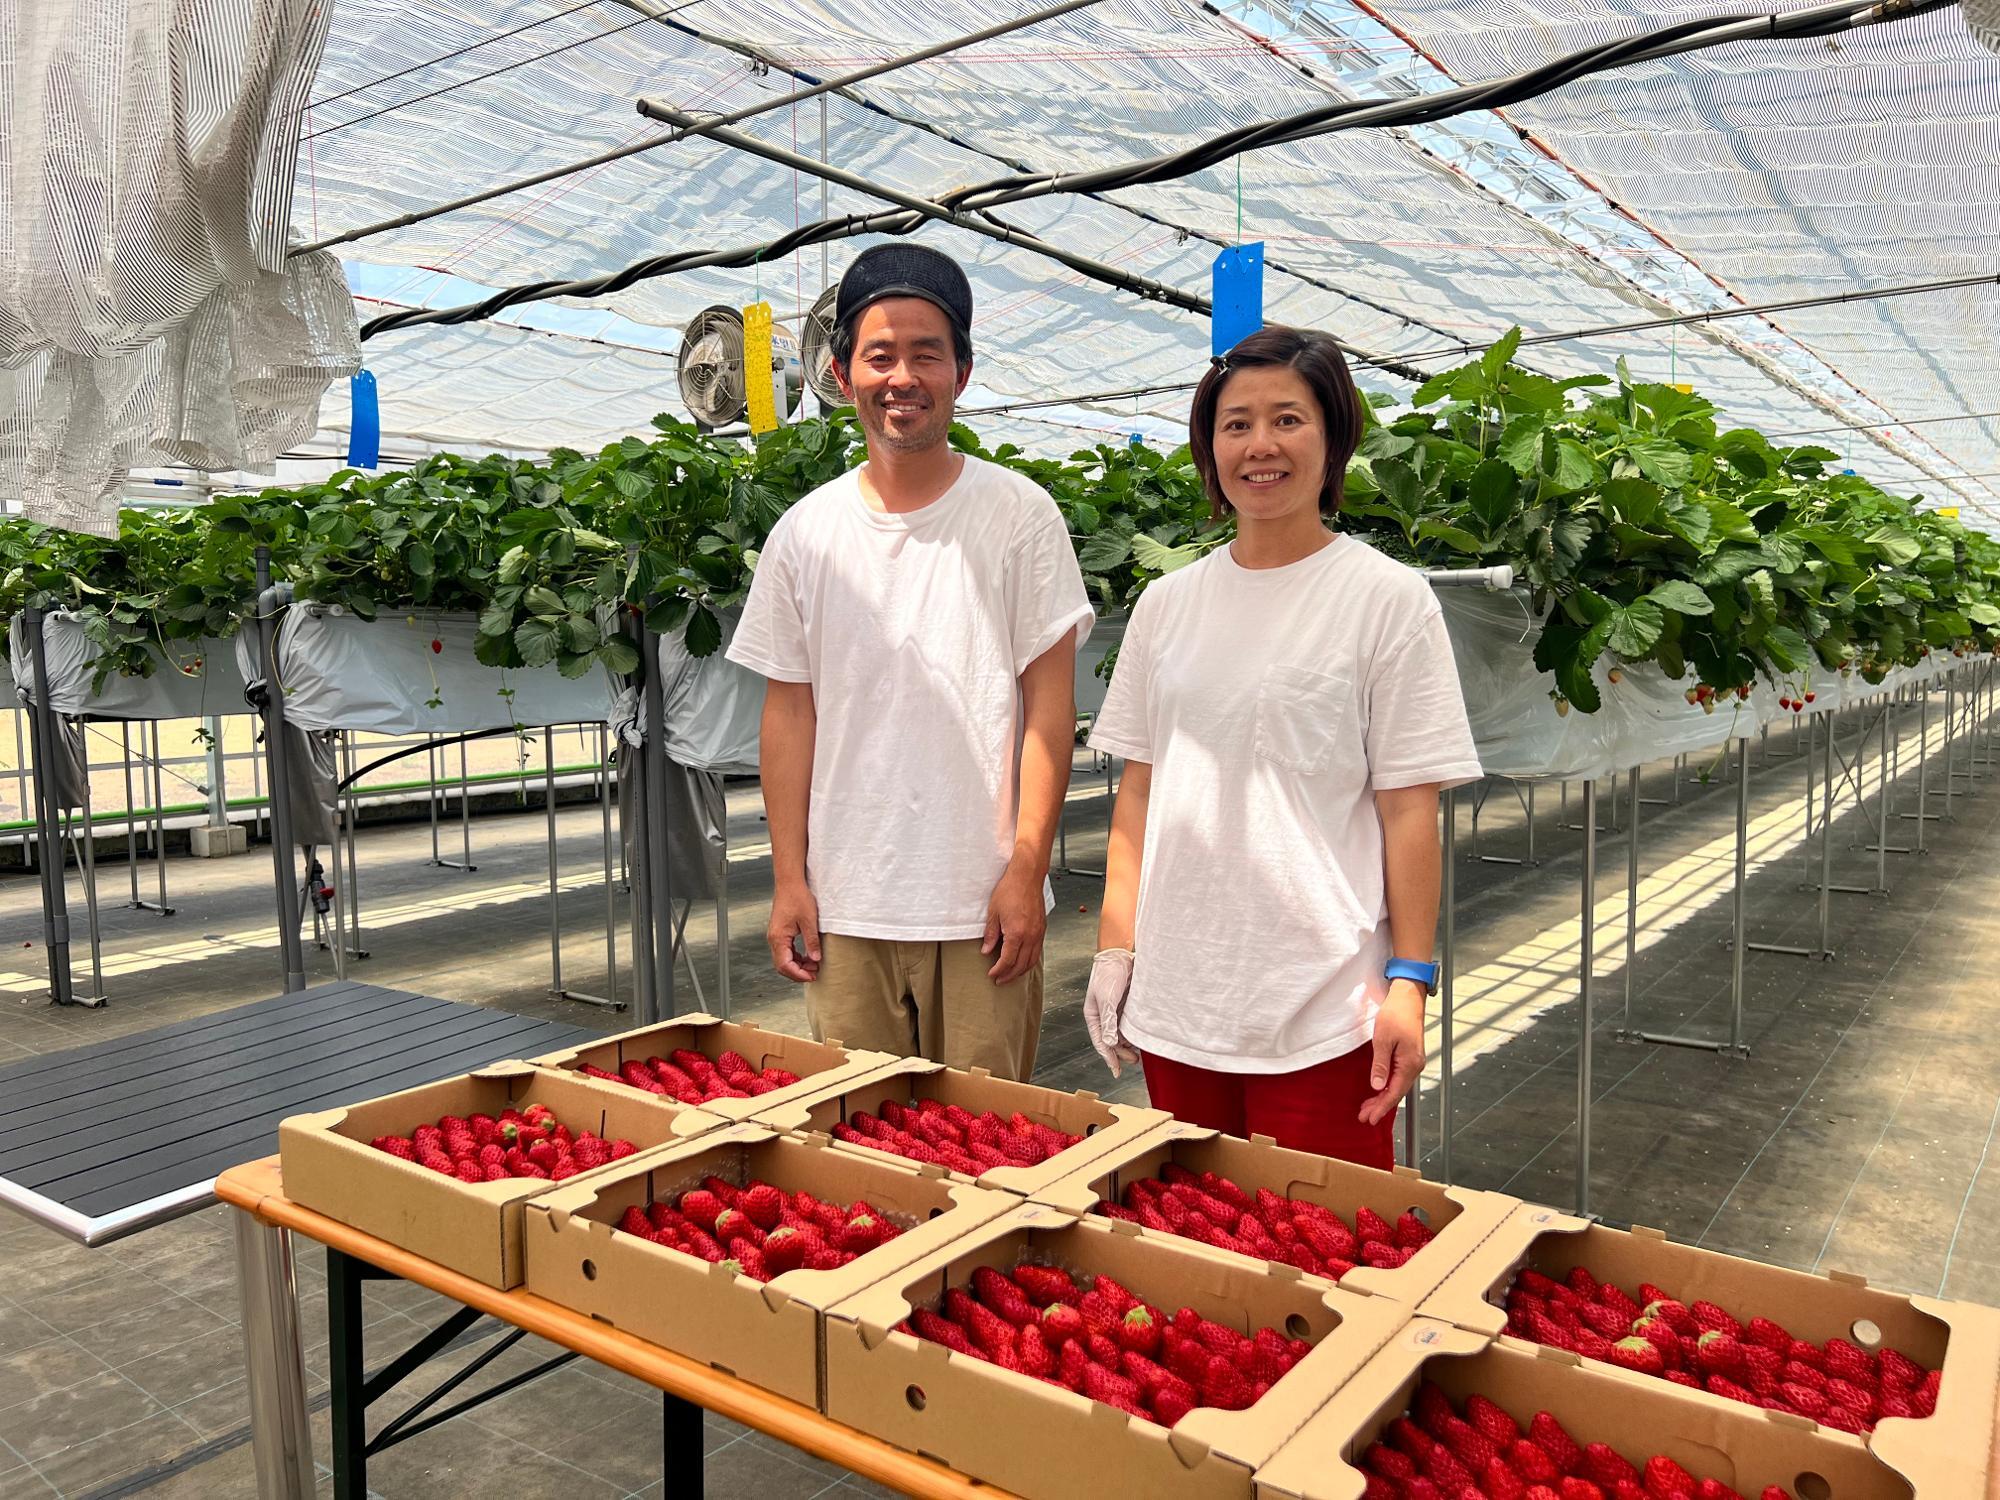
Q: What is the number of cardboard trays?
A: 8